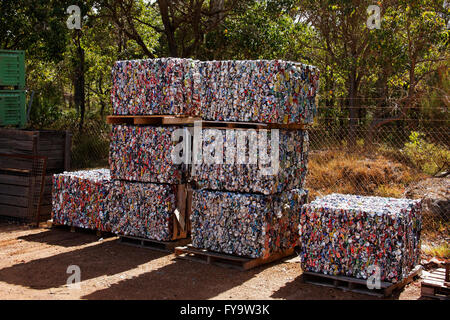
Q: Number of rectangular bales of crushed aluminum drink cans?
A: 8